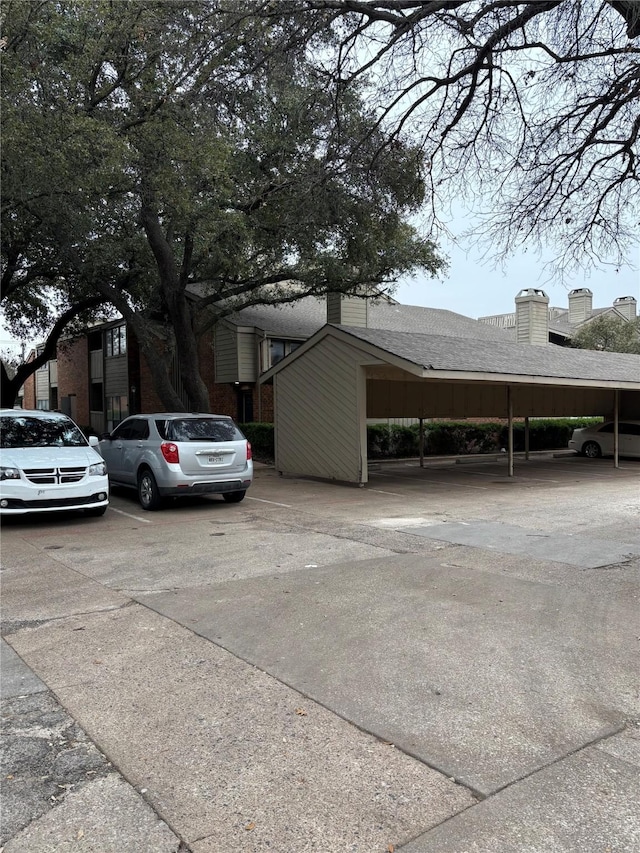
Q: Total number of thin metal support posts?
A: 4